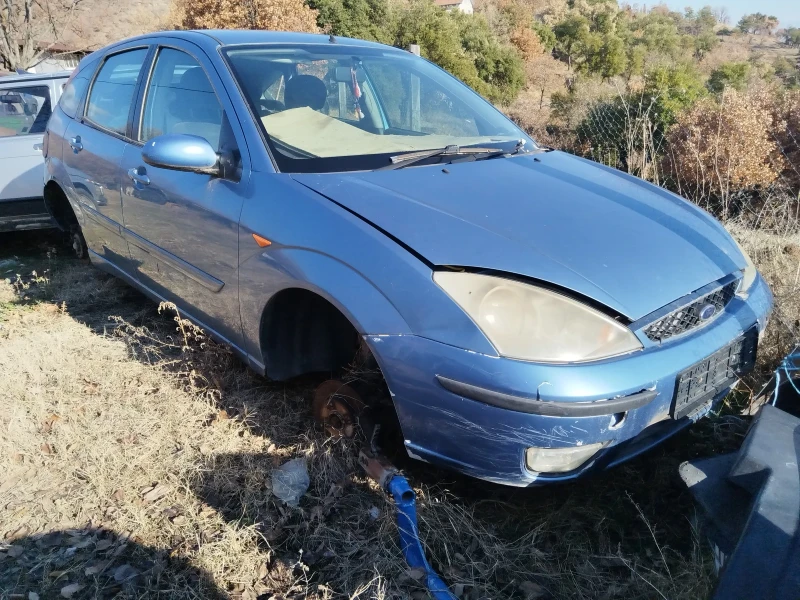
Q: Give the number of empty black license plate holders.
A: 1